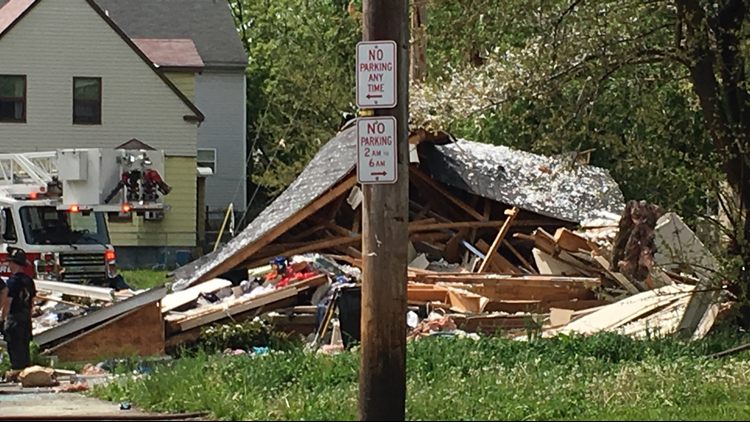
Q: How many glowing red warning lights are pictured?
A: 4